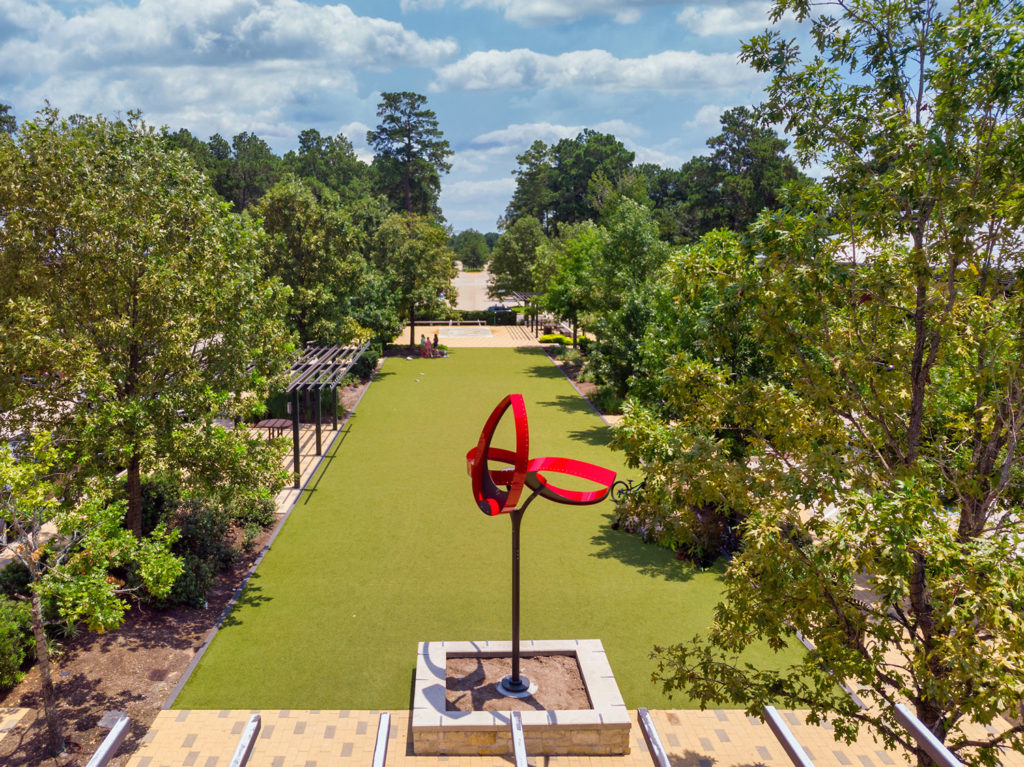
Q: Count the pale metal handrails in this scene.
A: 7